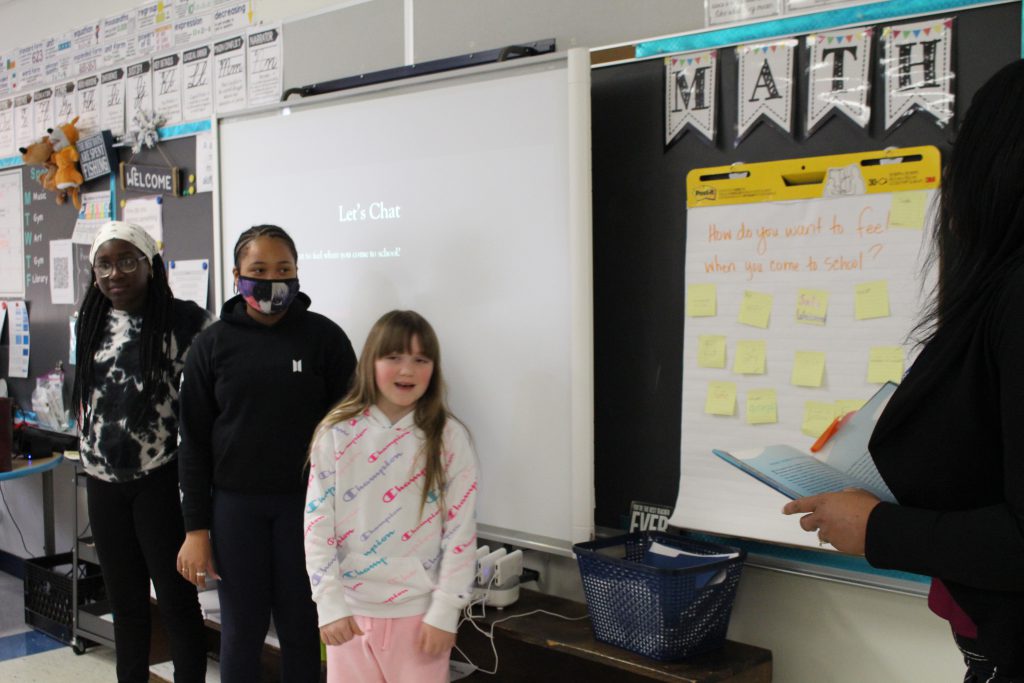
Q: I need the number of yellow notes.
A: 13